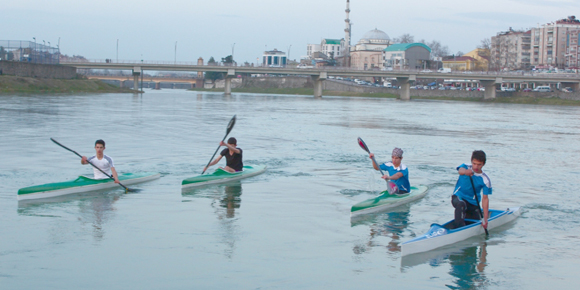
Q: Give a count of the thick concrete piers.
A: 5